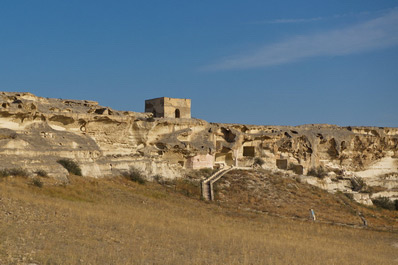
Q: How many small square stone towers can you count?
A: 1